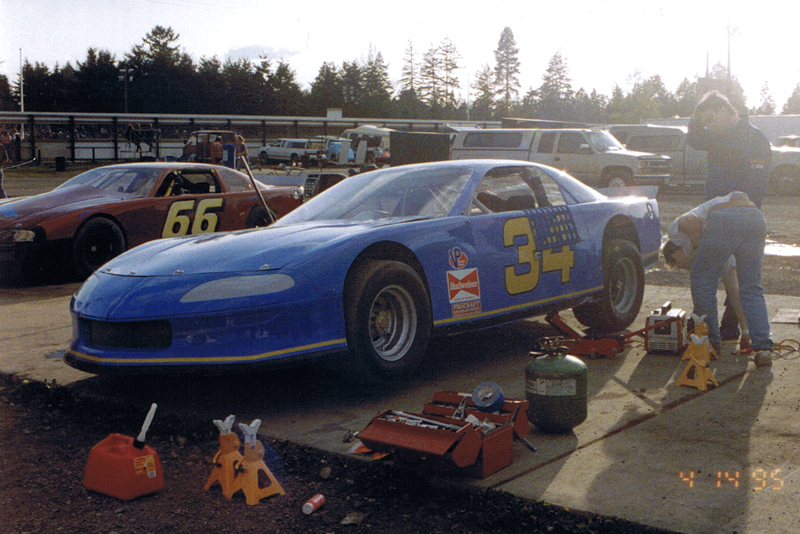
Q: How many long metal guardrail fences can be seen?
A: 1